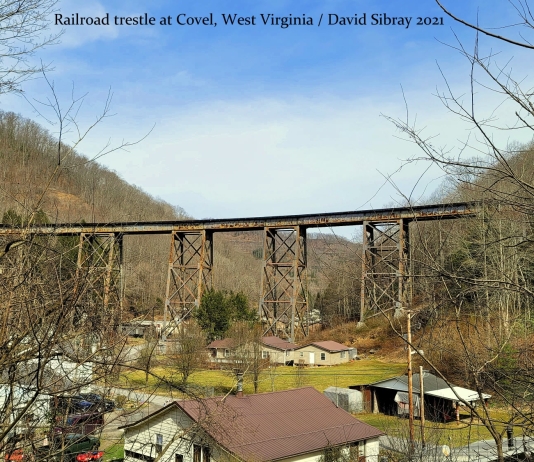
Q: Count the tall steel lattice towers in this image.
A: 4